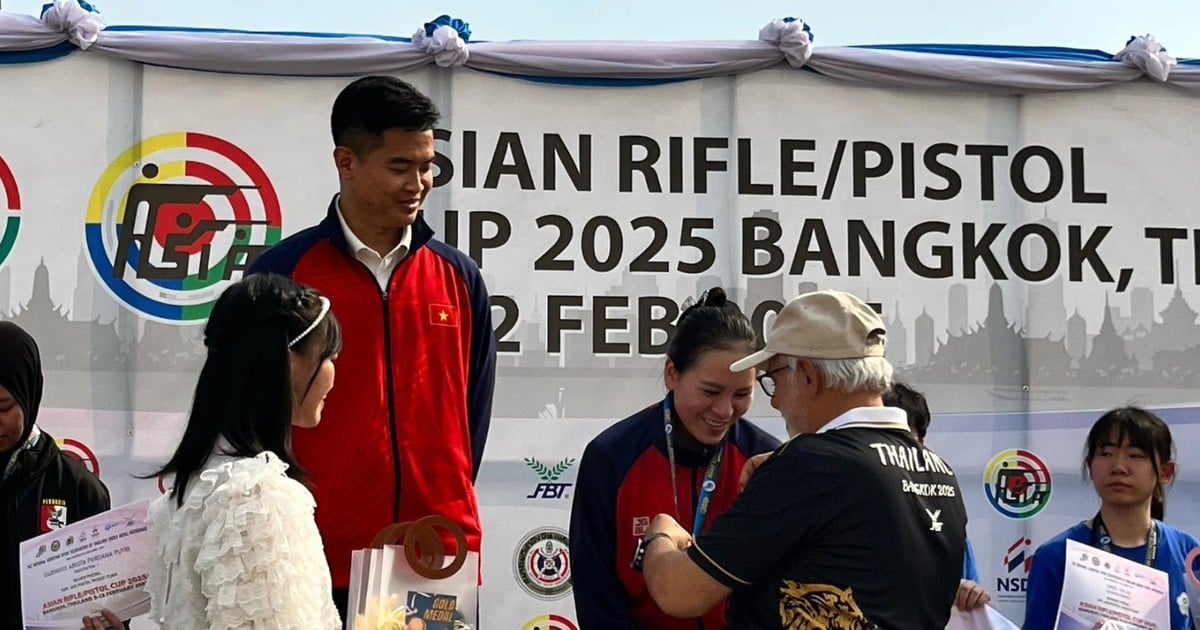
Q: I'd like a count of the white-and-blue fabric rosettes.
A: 4